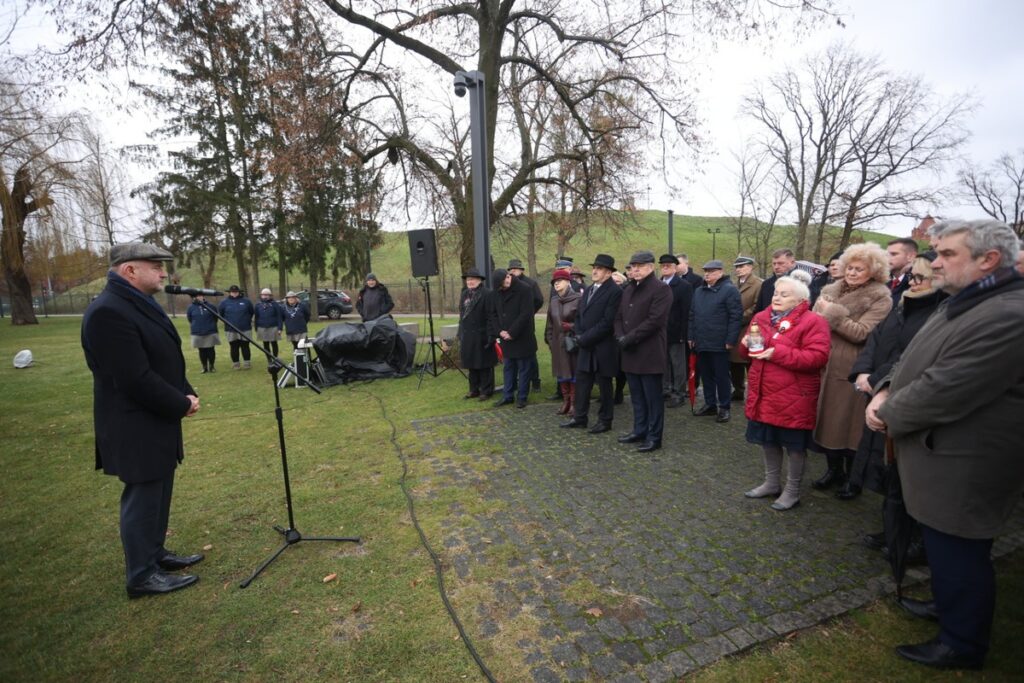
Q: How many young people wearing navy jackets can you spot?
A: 4